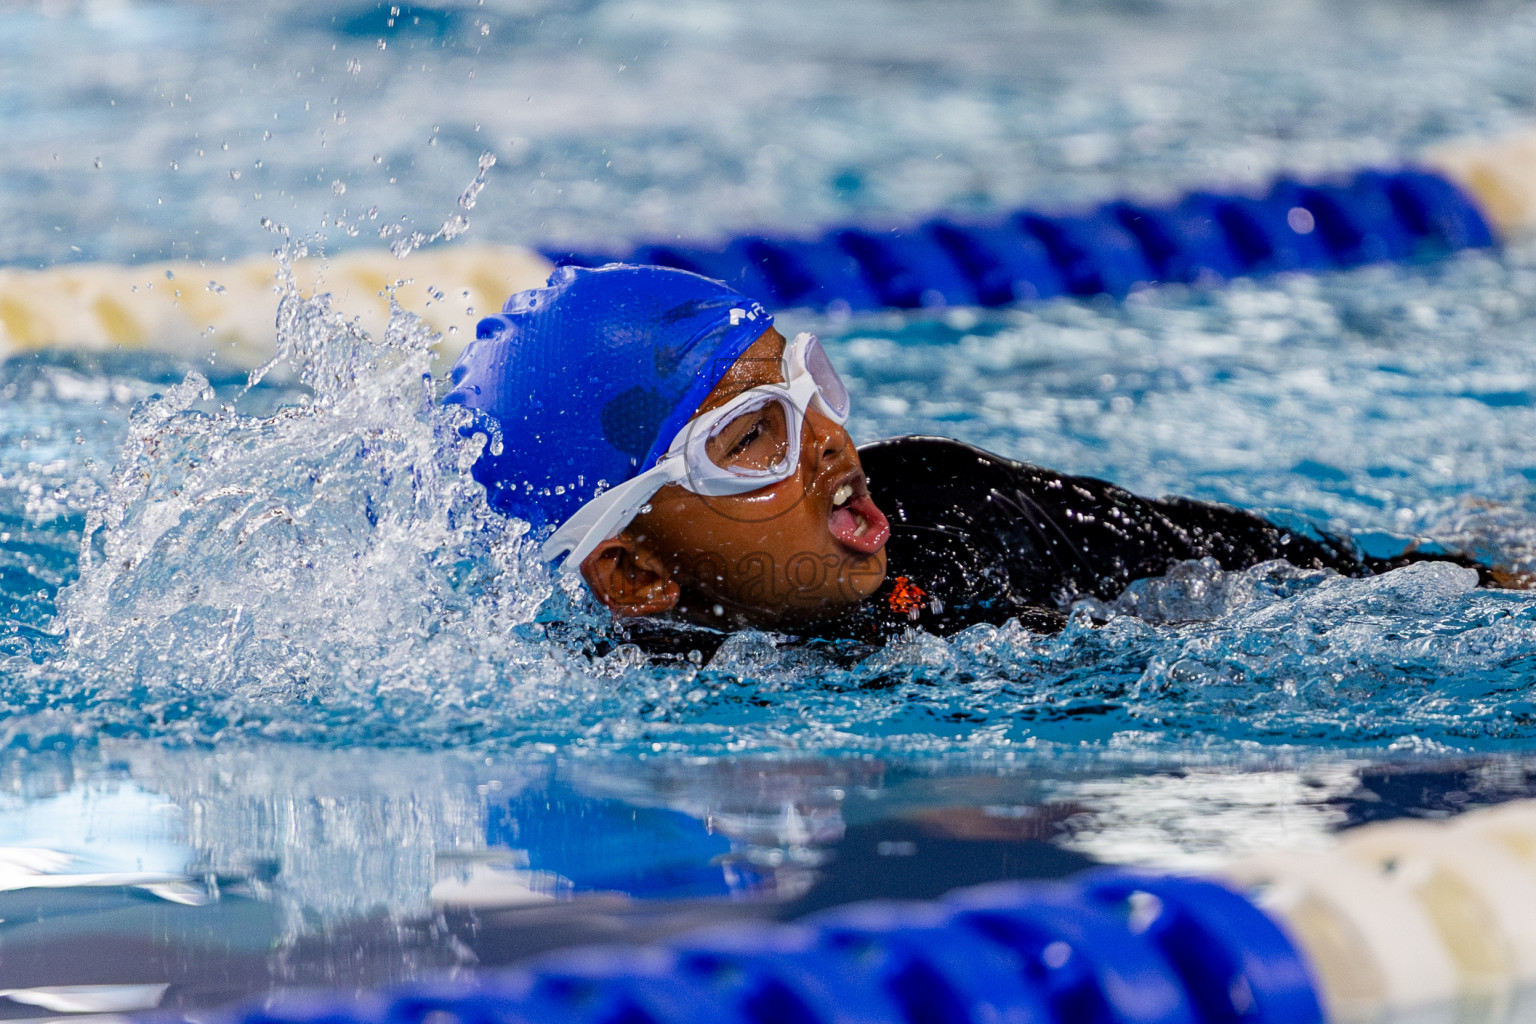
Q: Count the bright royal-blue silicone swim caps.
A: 1